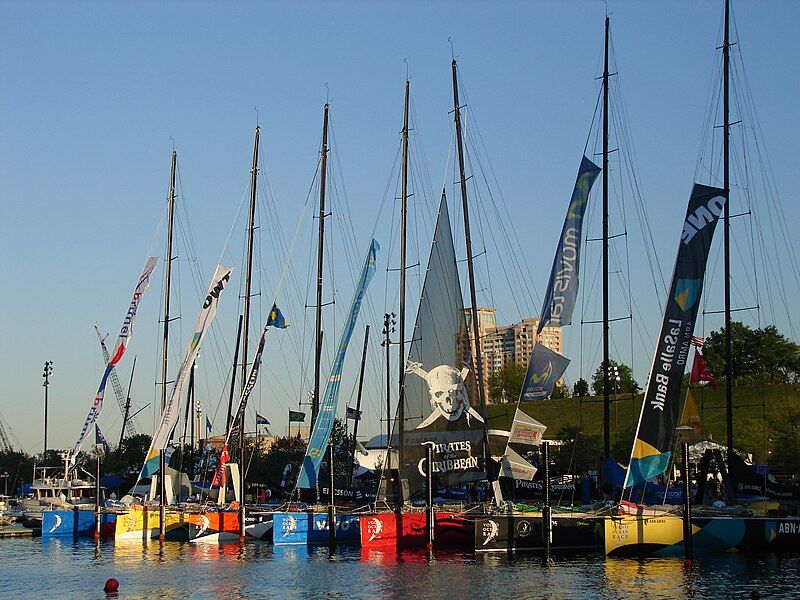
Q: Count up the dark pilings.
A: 7